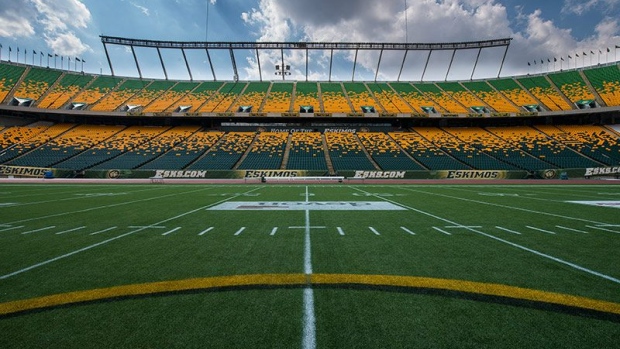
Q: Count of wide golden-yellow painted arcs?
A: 1